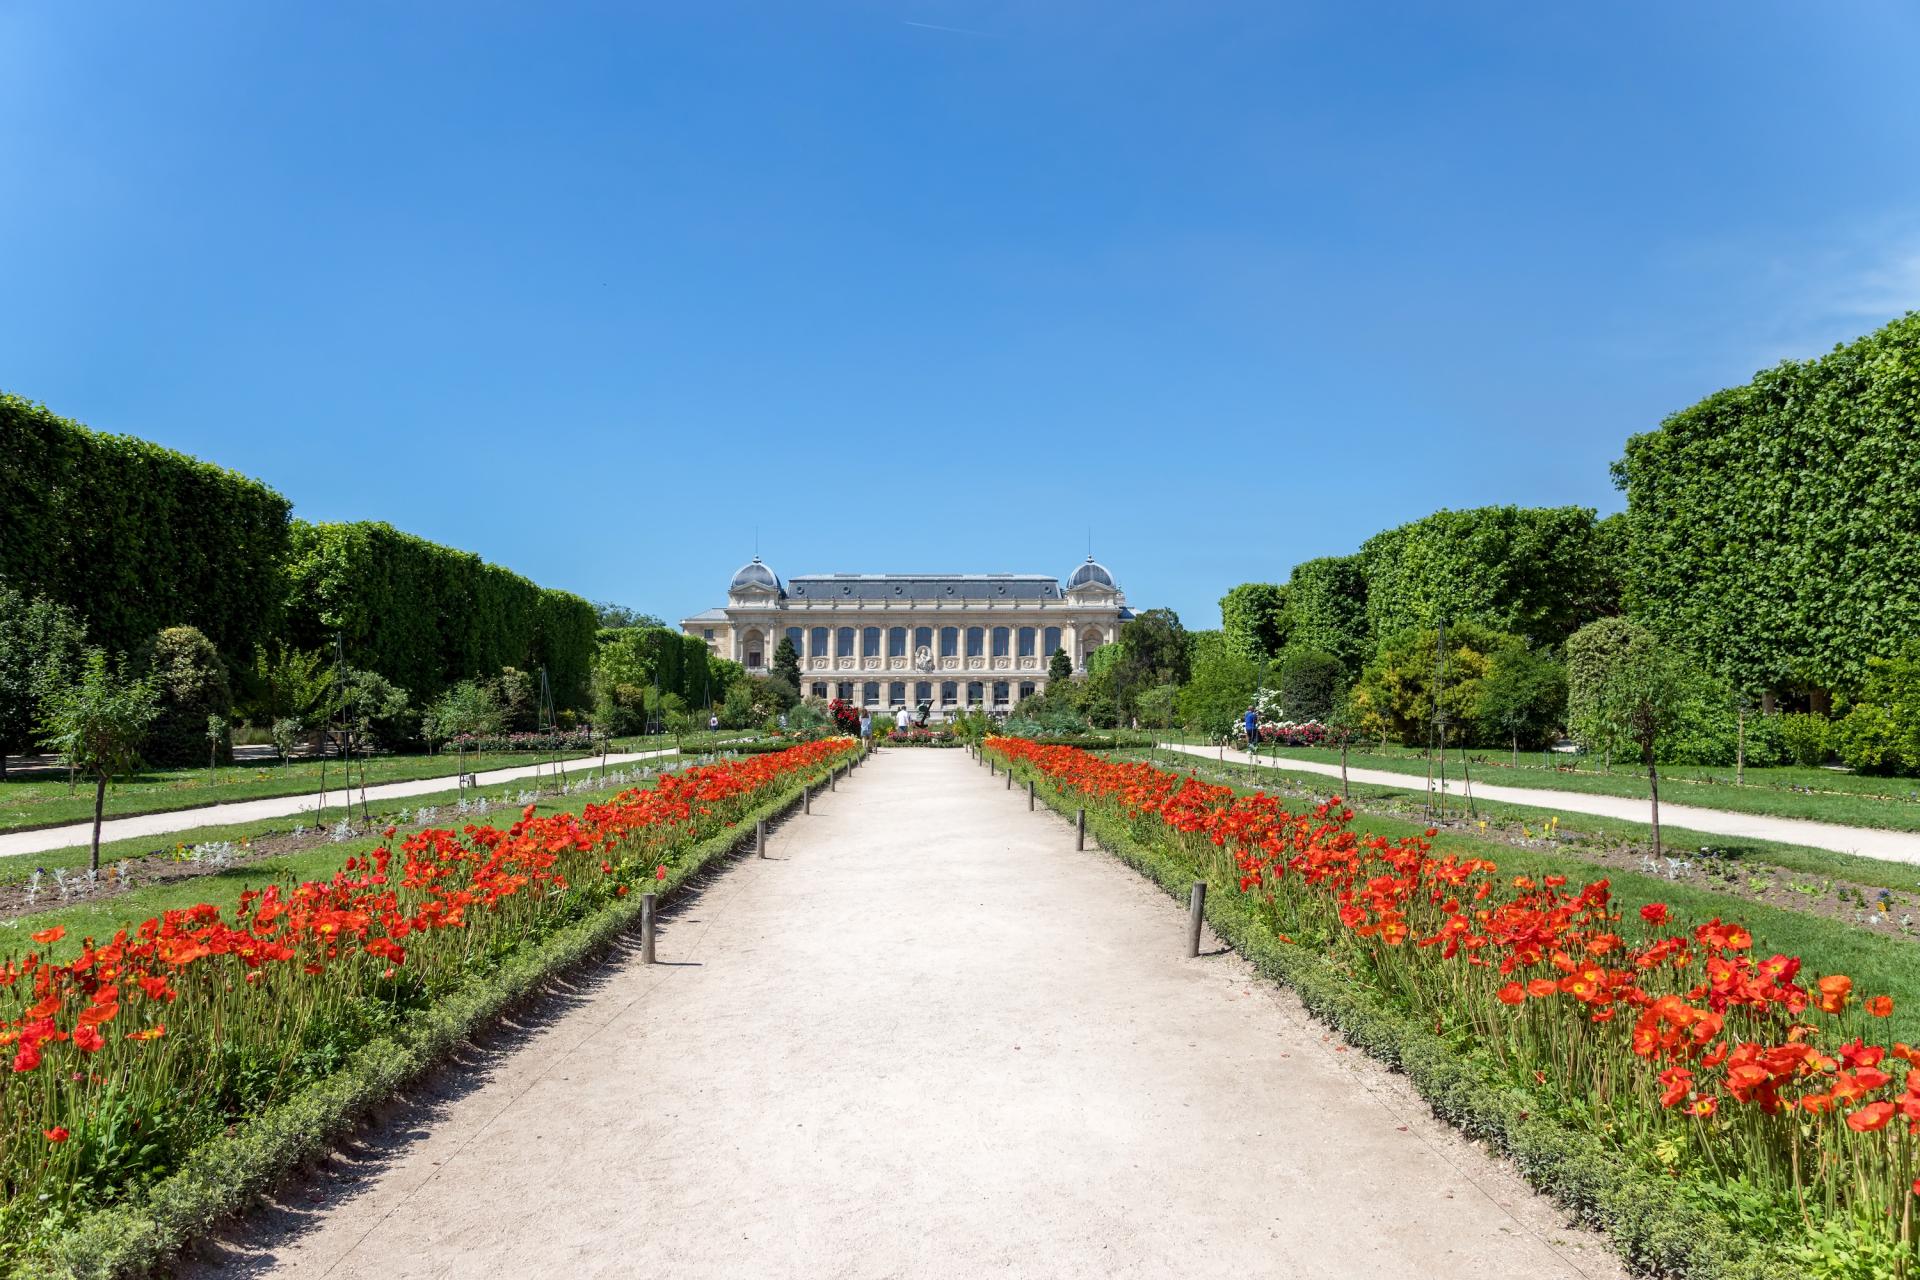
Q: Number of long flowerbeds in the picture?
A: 2